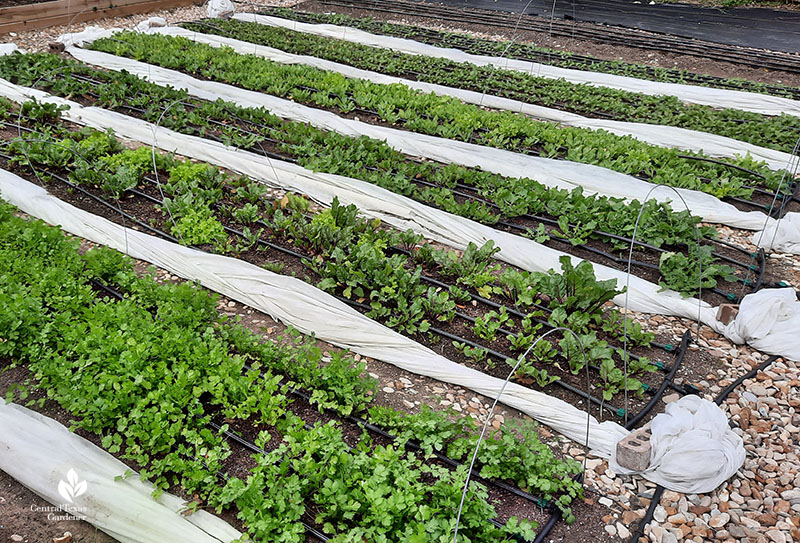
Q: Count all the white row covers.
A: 6